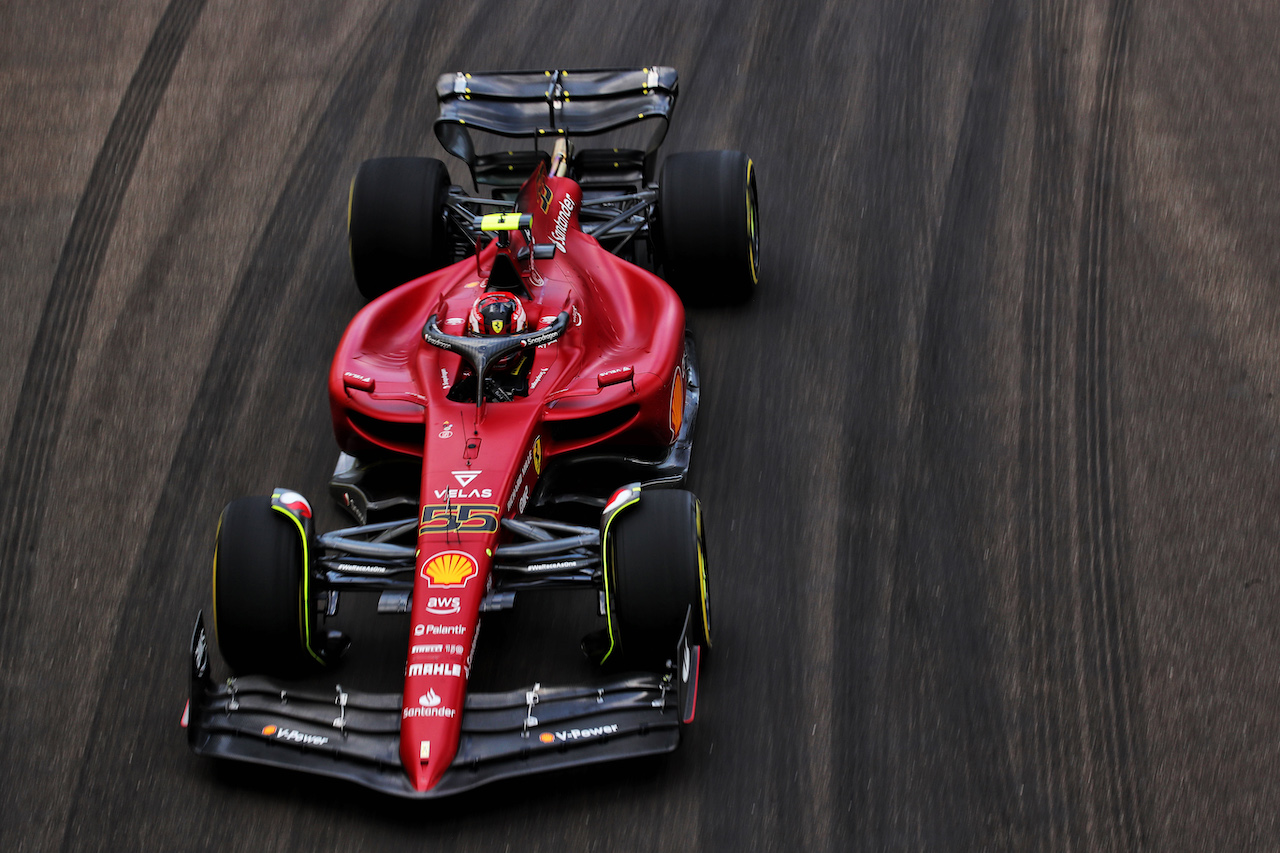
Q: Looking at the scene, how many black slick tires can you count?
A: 4